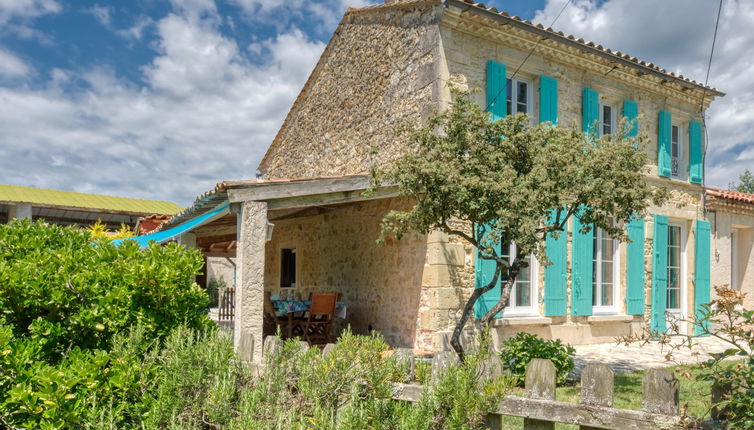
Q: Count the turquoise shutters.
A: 12